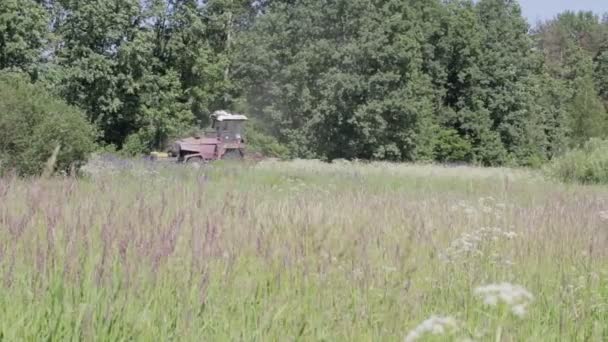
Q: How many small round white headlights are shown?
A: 2